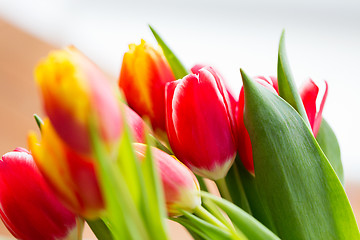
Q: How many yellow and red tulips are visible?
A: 3